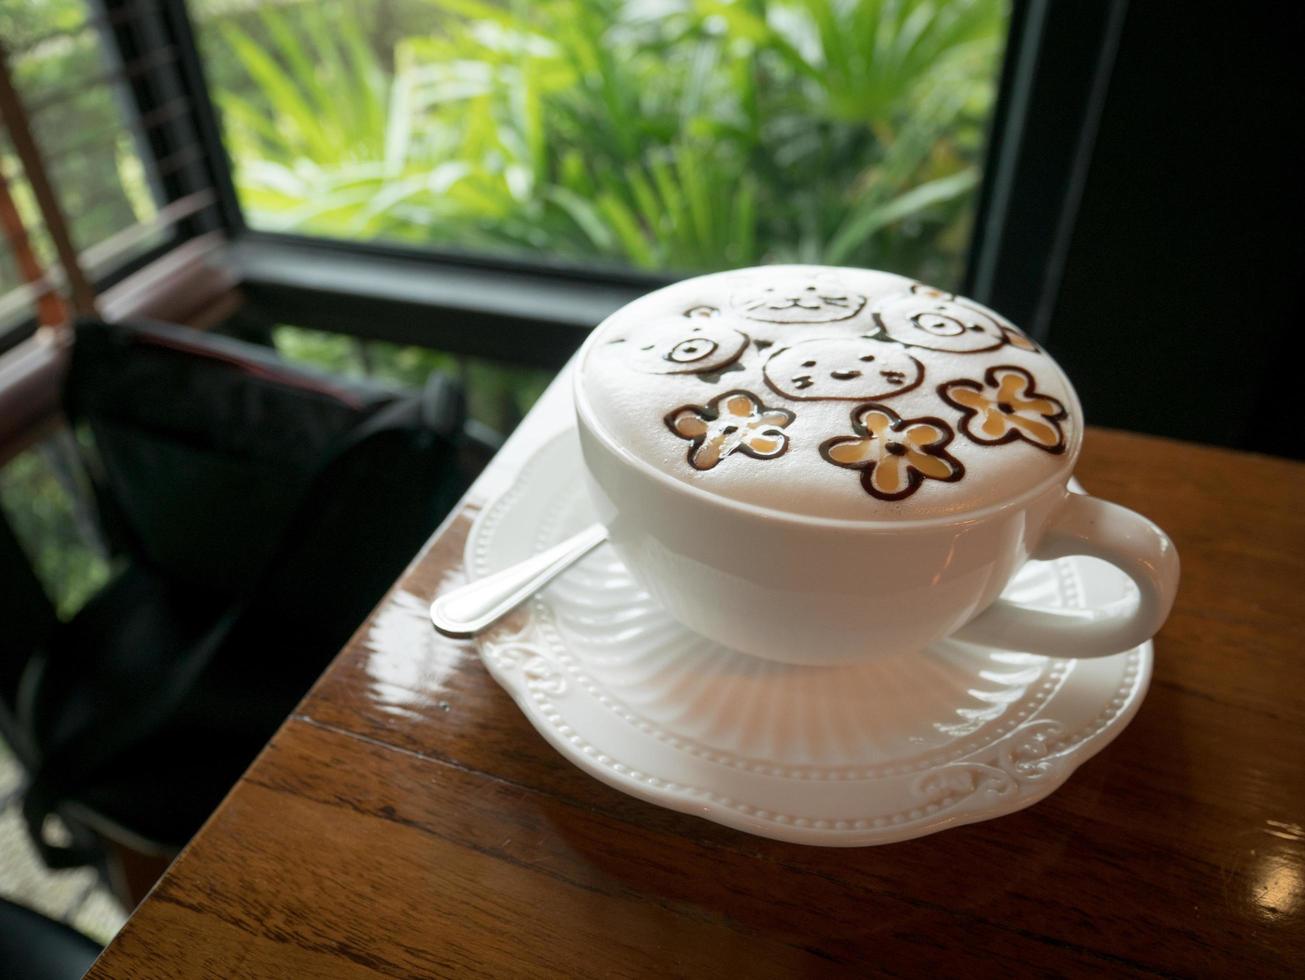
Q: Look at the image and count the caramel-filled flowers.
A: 3